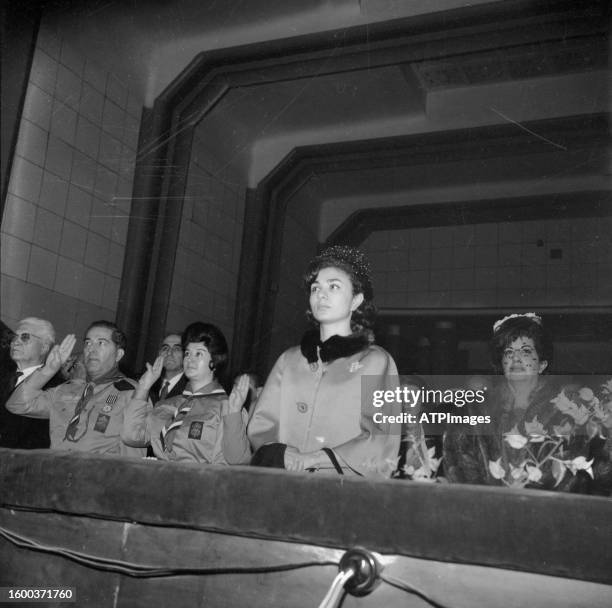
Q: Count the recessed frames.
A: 3